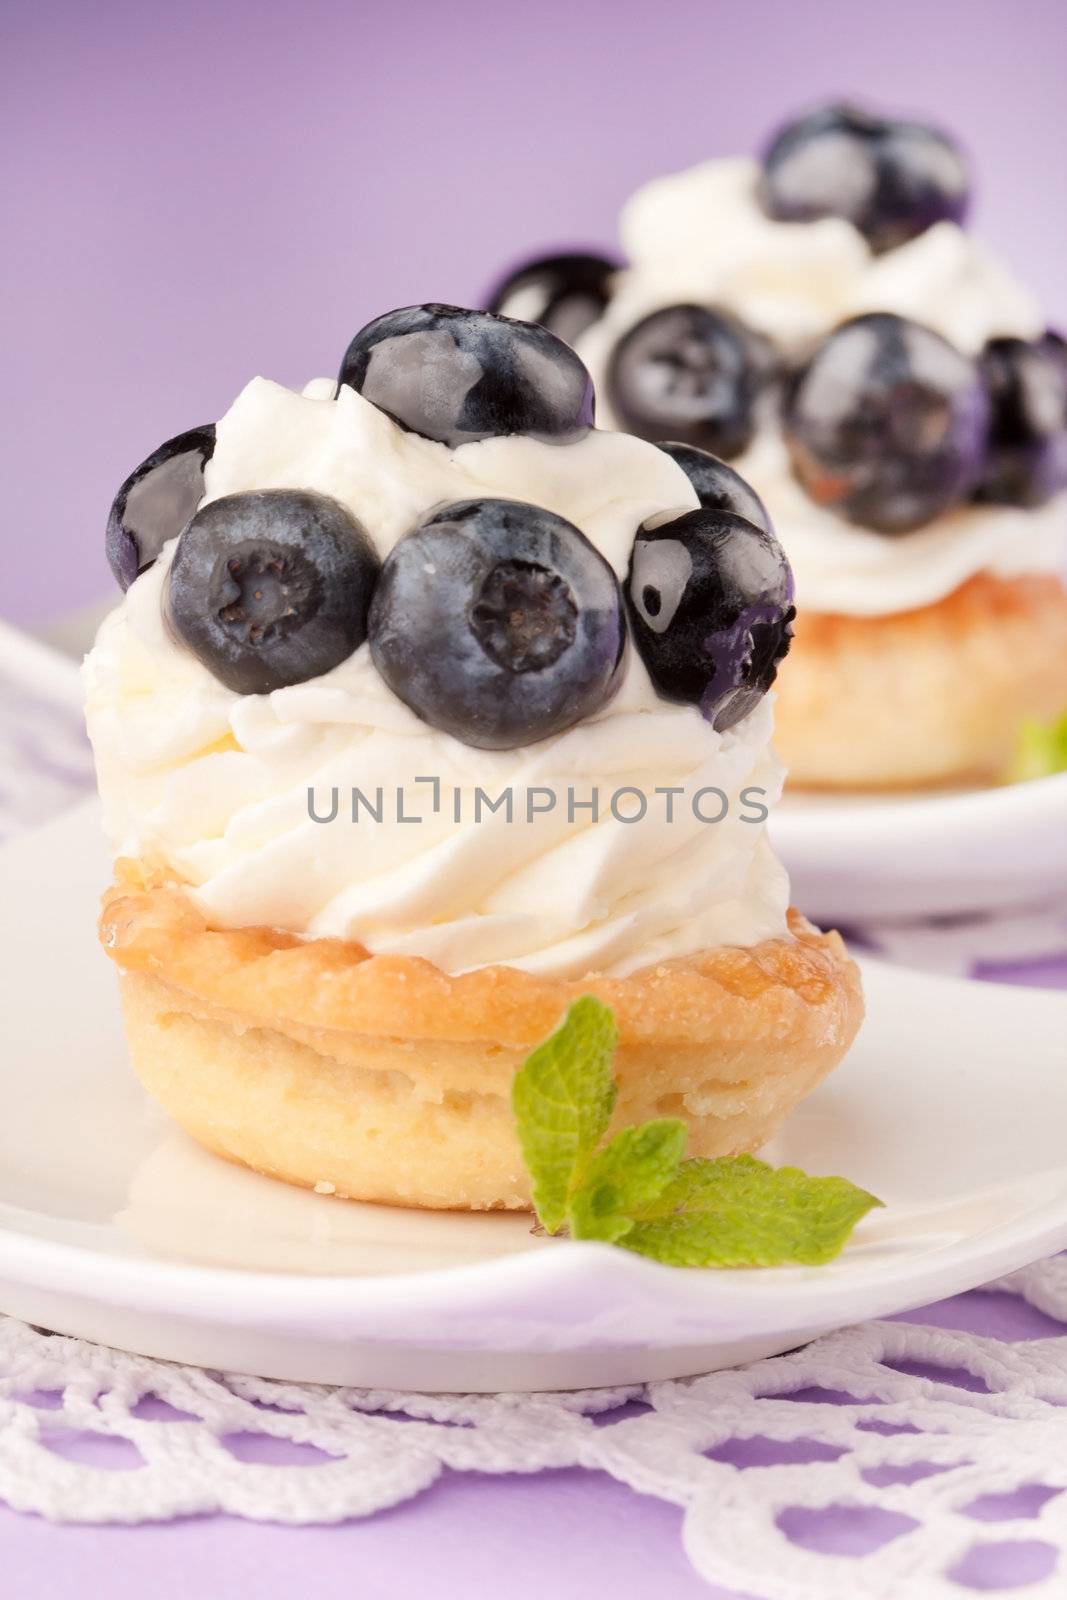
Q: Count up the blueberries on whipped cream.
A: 11